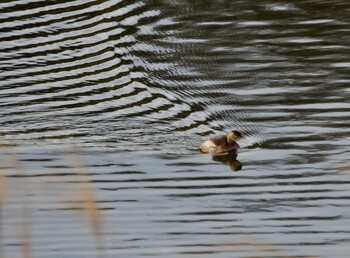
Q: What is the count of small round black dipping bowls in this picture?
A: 0